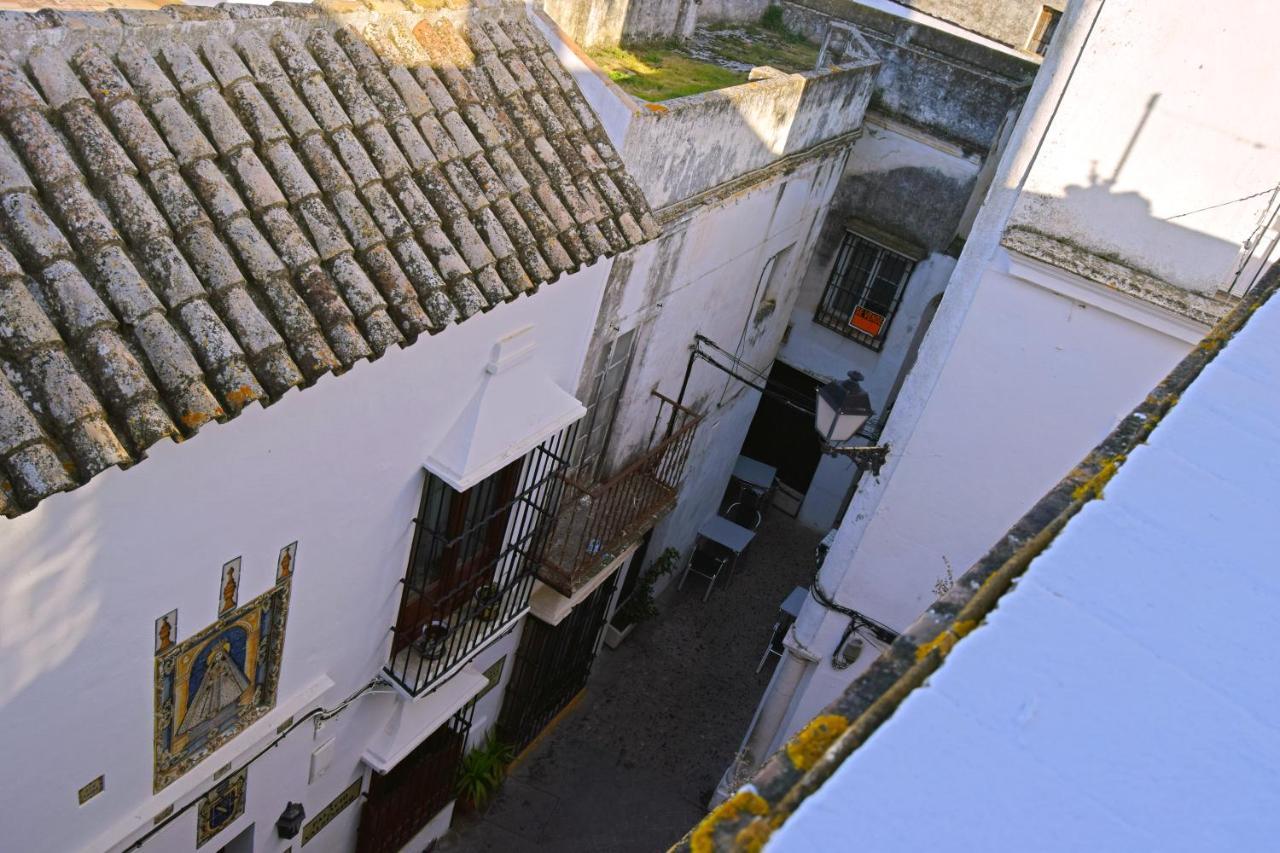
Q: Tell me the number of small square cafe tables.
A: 3